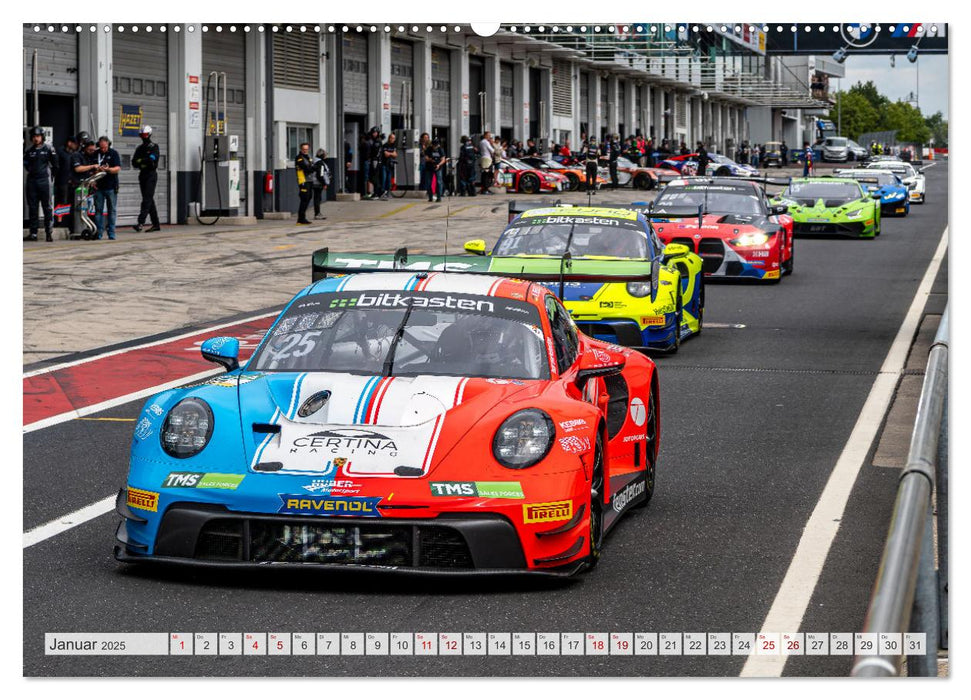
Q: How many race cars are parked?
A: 4